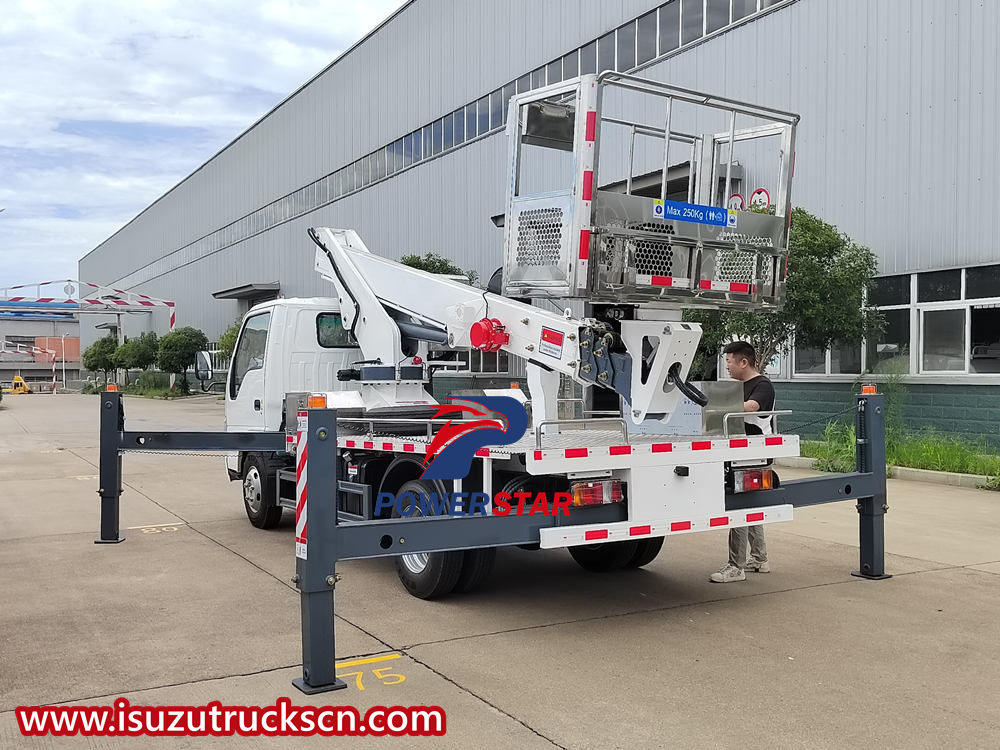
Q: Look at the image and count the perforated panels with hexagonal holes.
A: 3